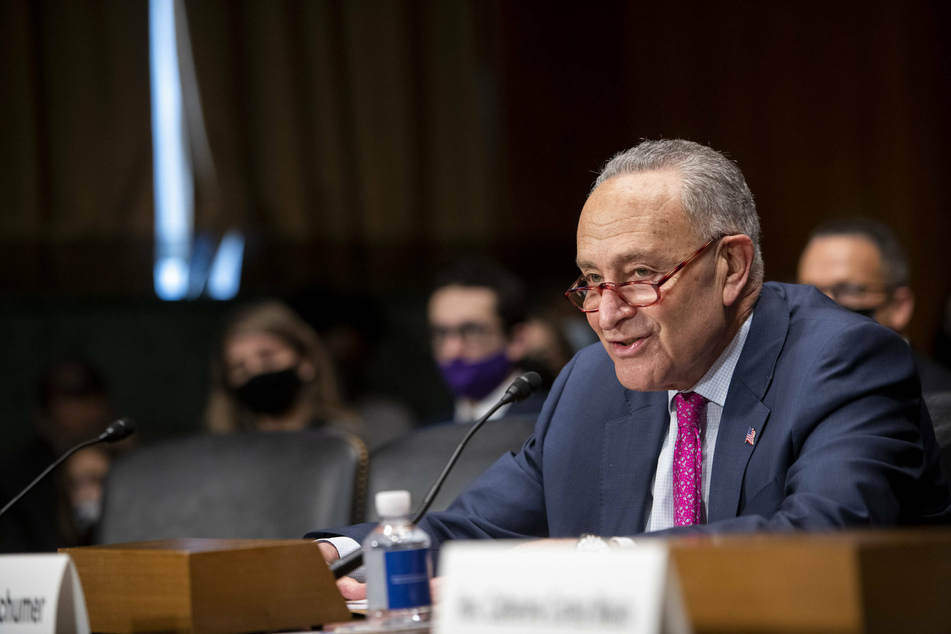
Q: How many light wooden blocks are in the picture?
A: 2